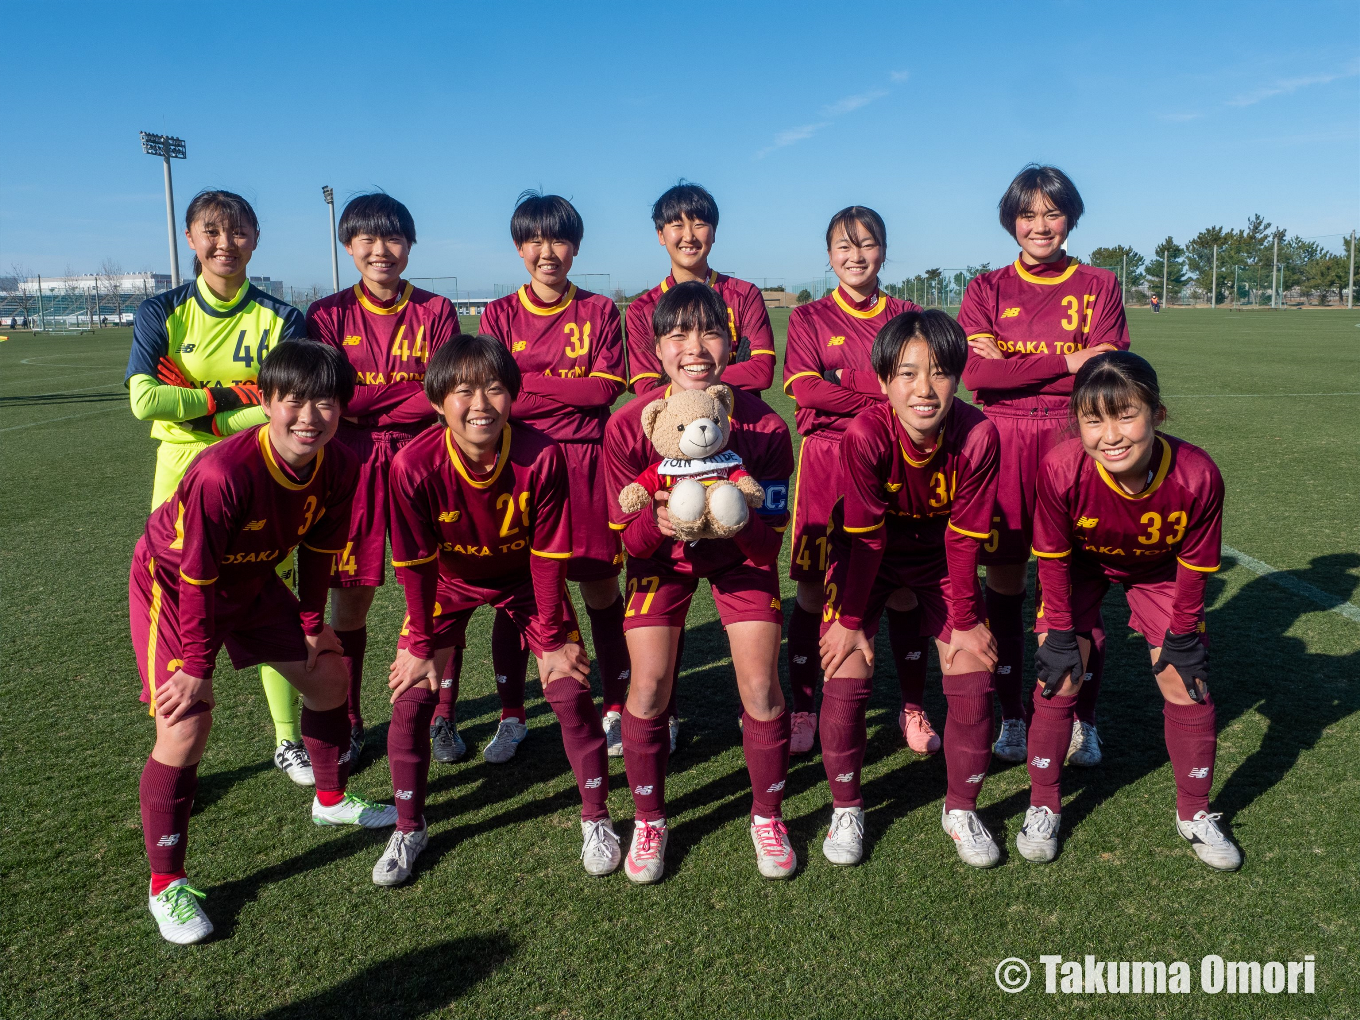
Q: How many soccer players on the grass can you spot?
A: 11